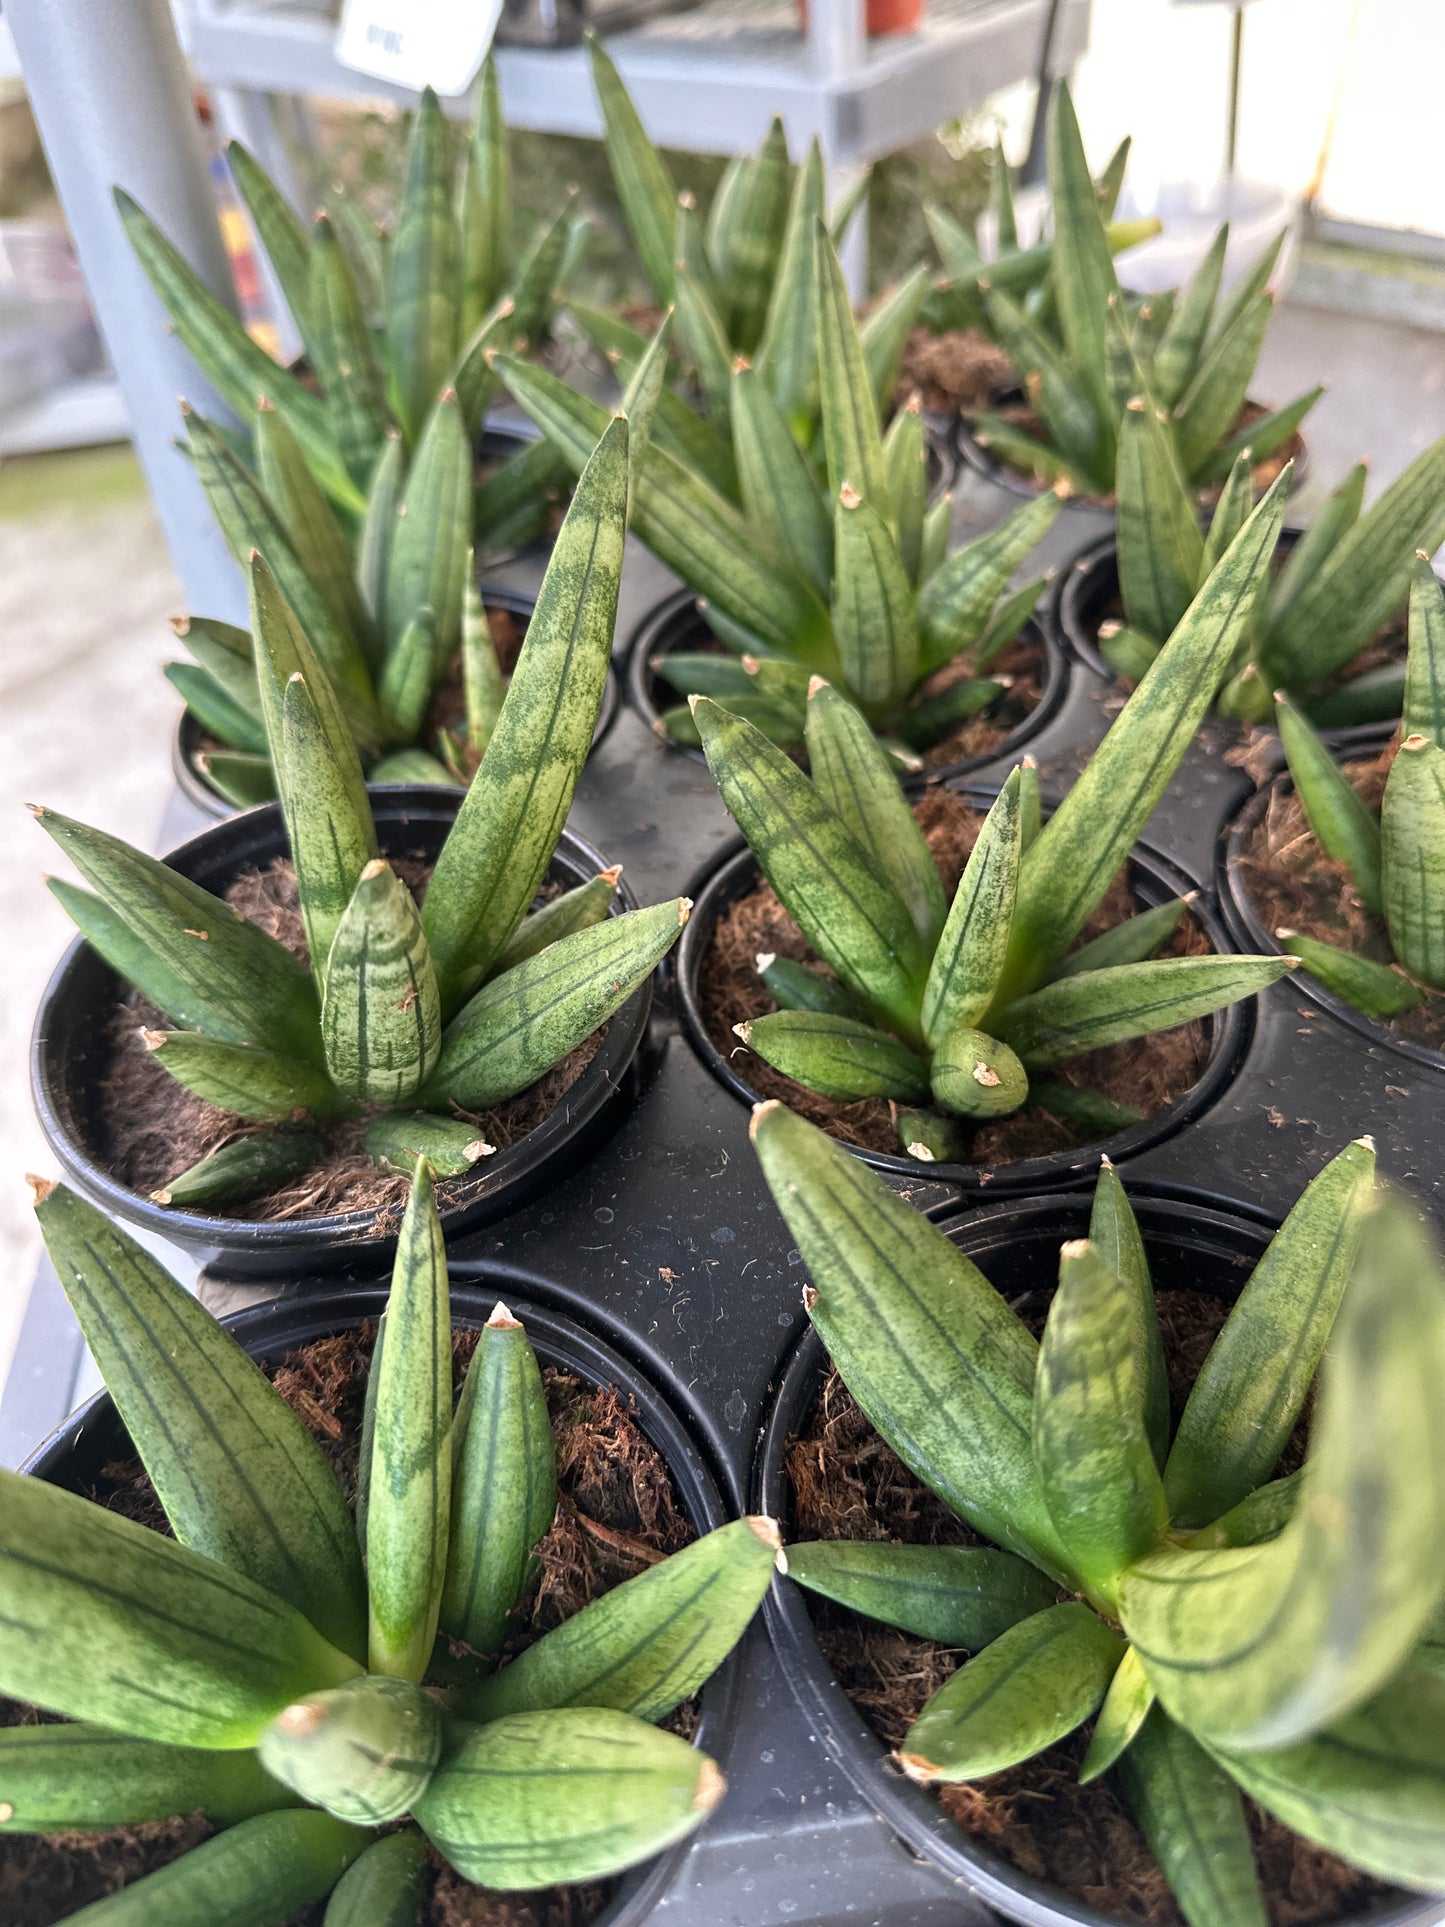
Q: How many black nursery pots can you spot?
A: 11